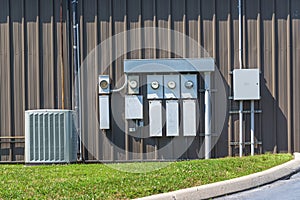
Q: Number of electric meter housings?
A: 5